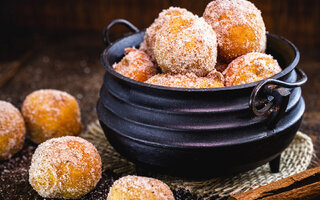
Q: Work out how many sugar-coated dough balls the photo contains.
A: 10